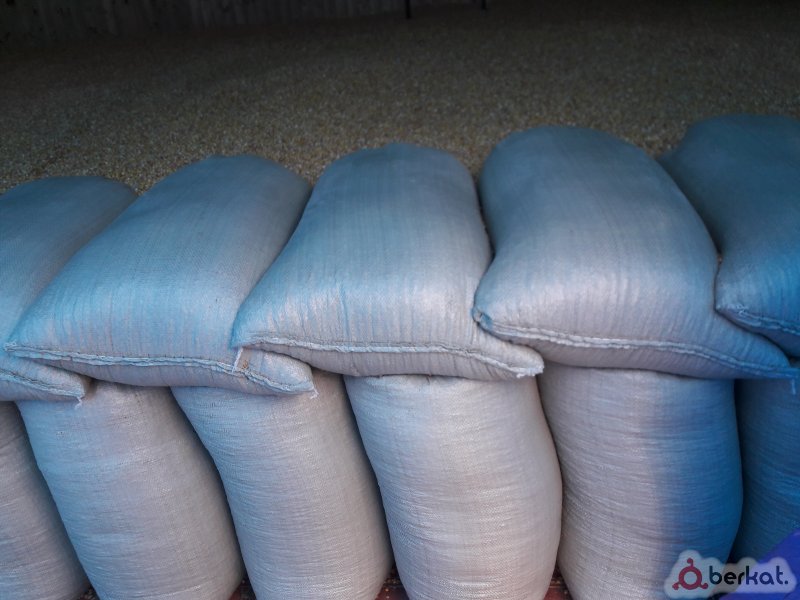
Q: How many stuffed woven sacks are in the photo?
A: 11